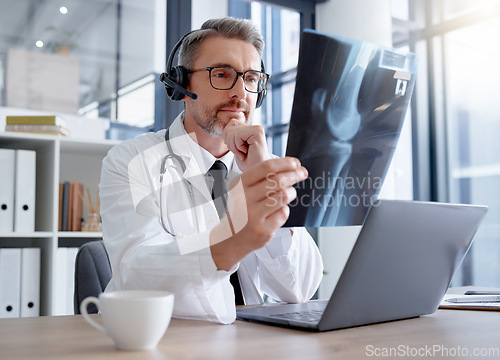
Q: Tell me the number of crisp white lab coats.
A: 1